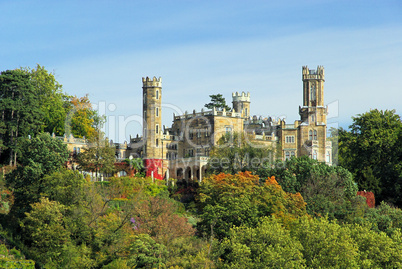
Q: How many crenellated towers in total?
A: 3